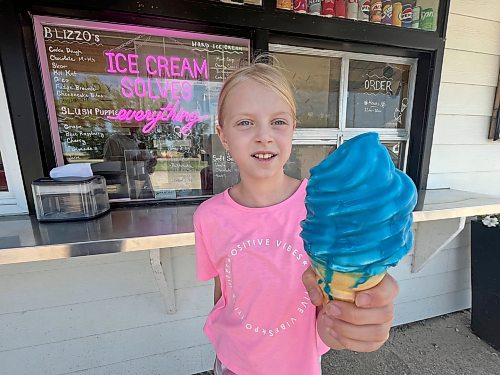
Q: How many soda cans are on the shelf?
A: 13